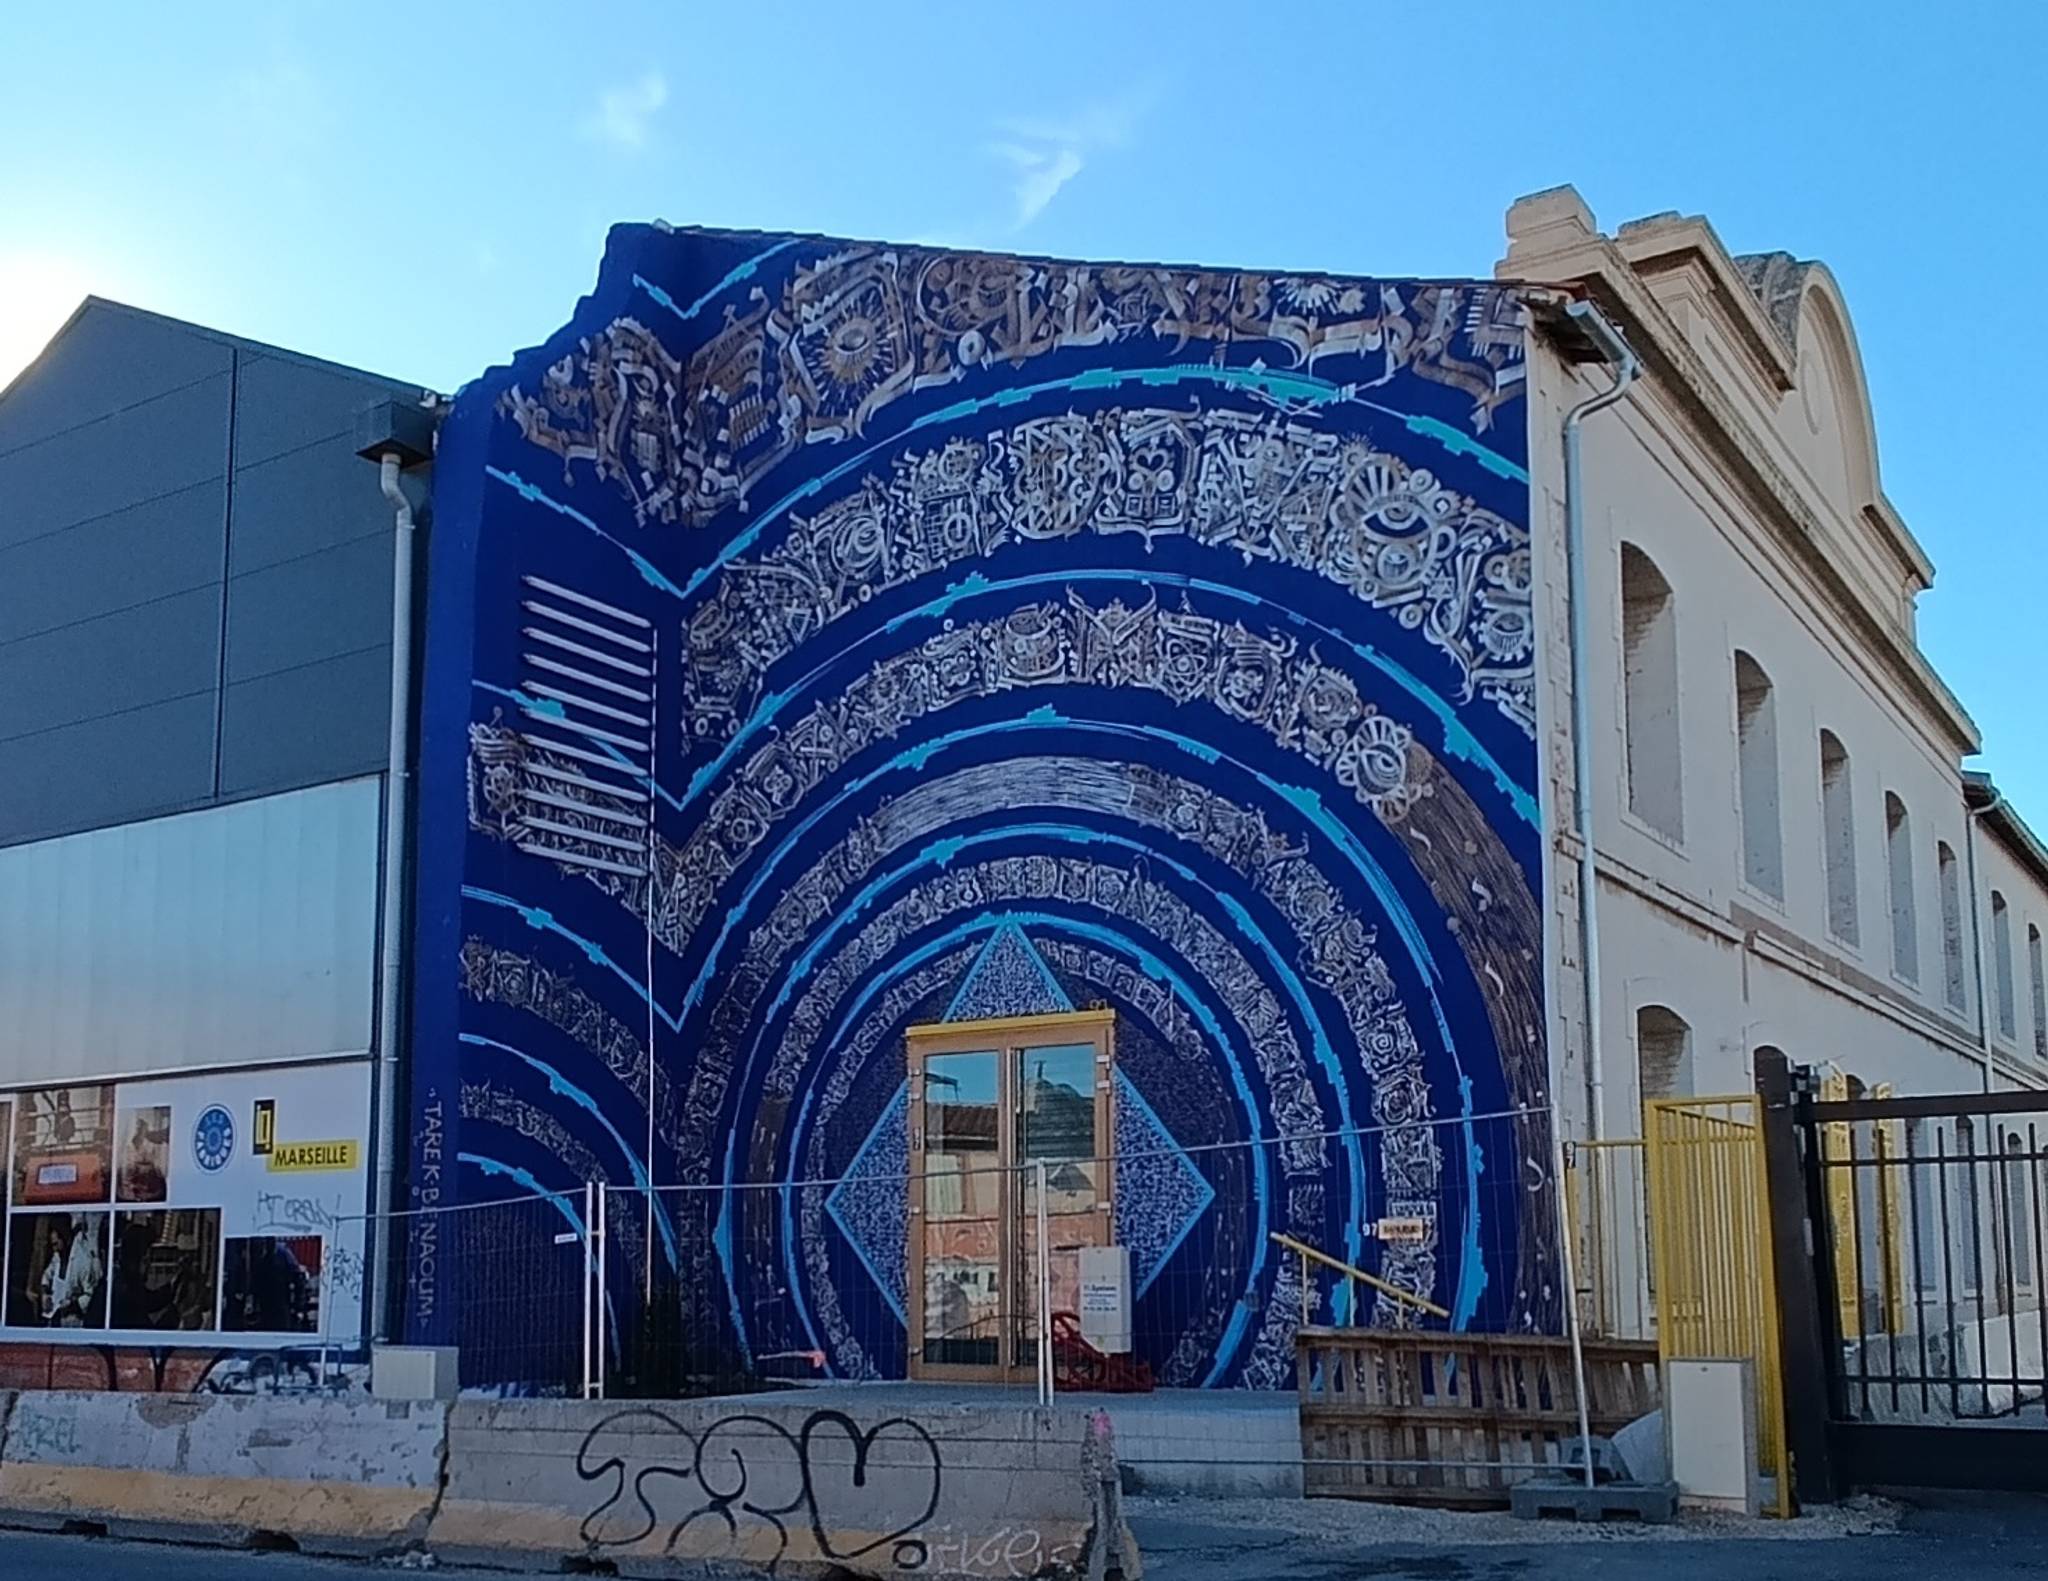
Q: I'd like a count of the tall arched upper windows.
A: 7